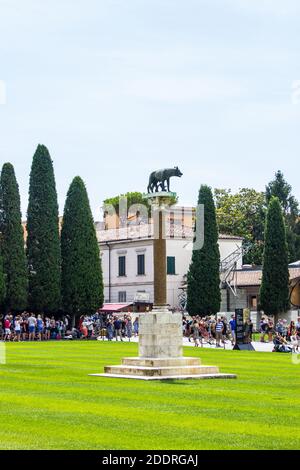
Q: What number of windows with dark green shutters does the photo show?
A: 3